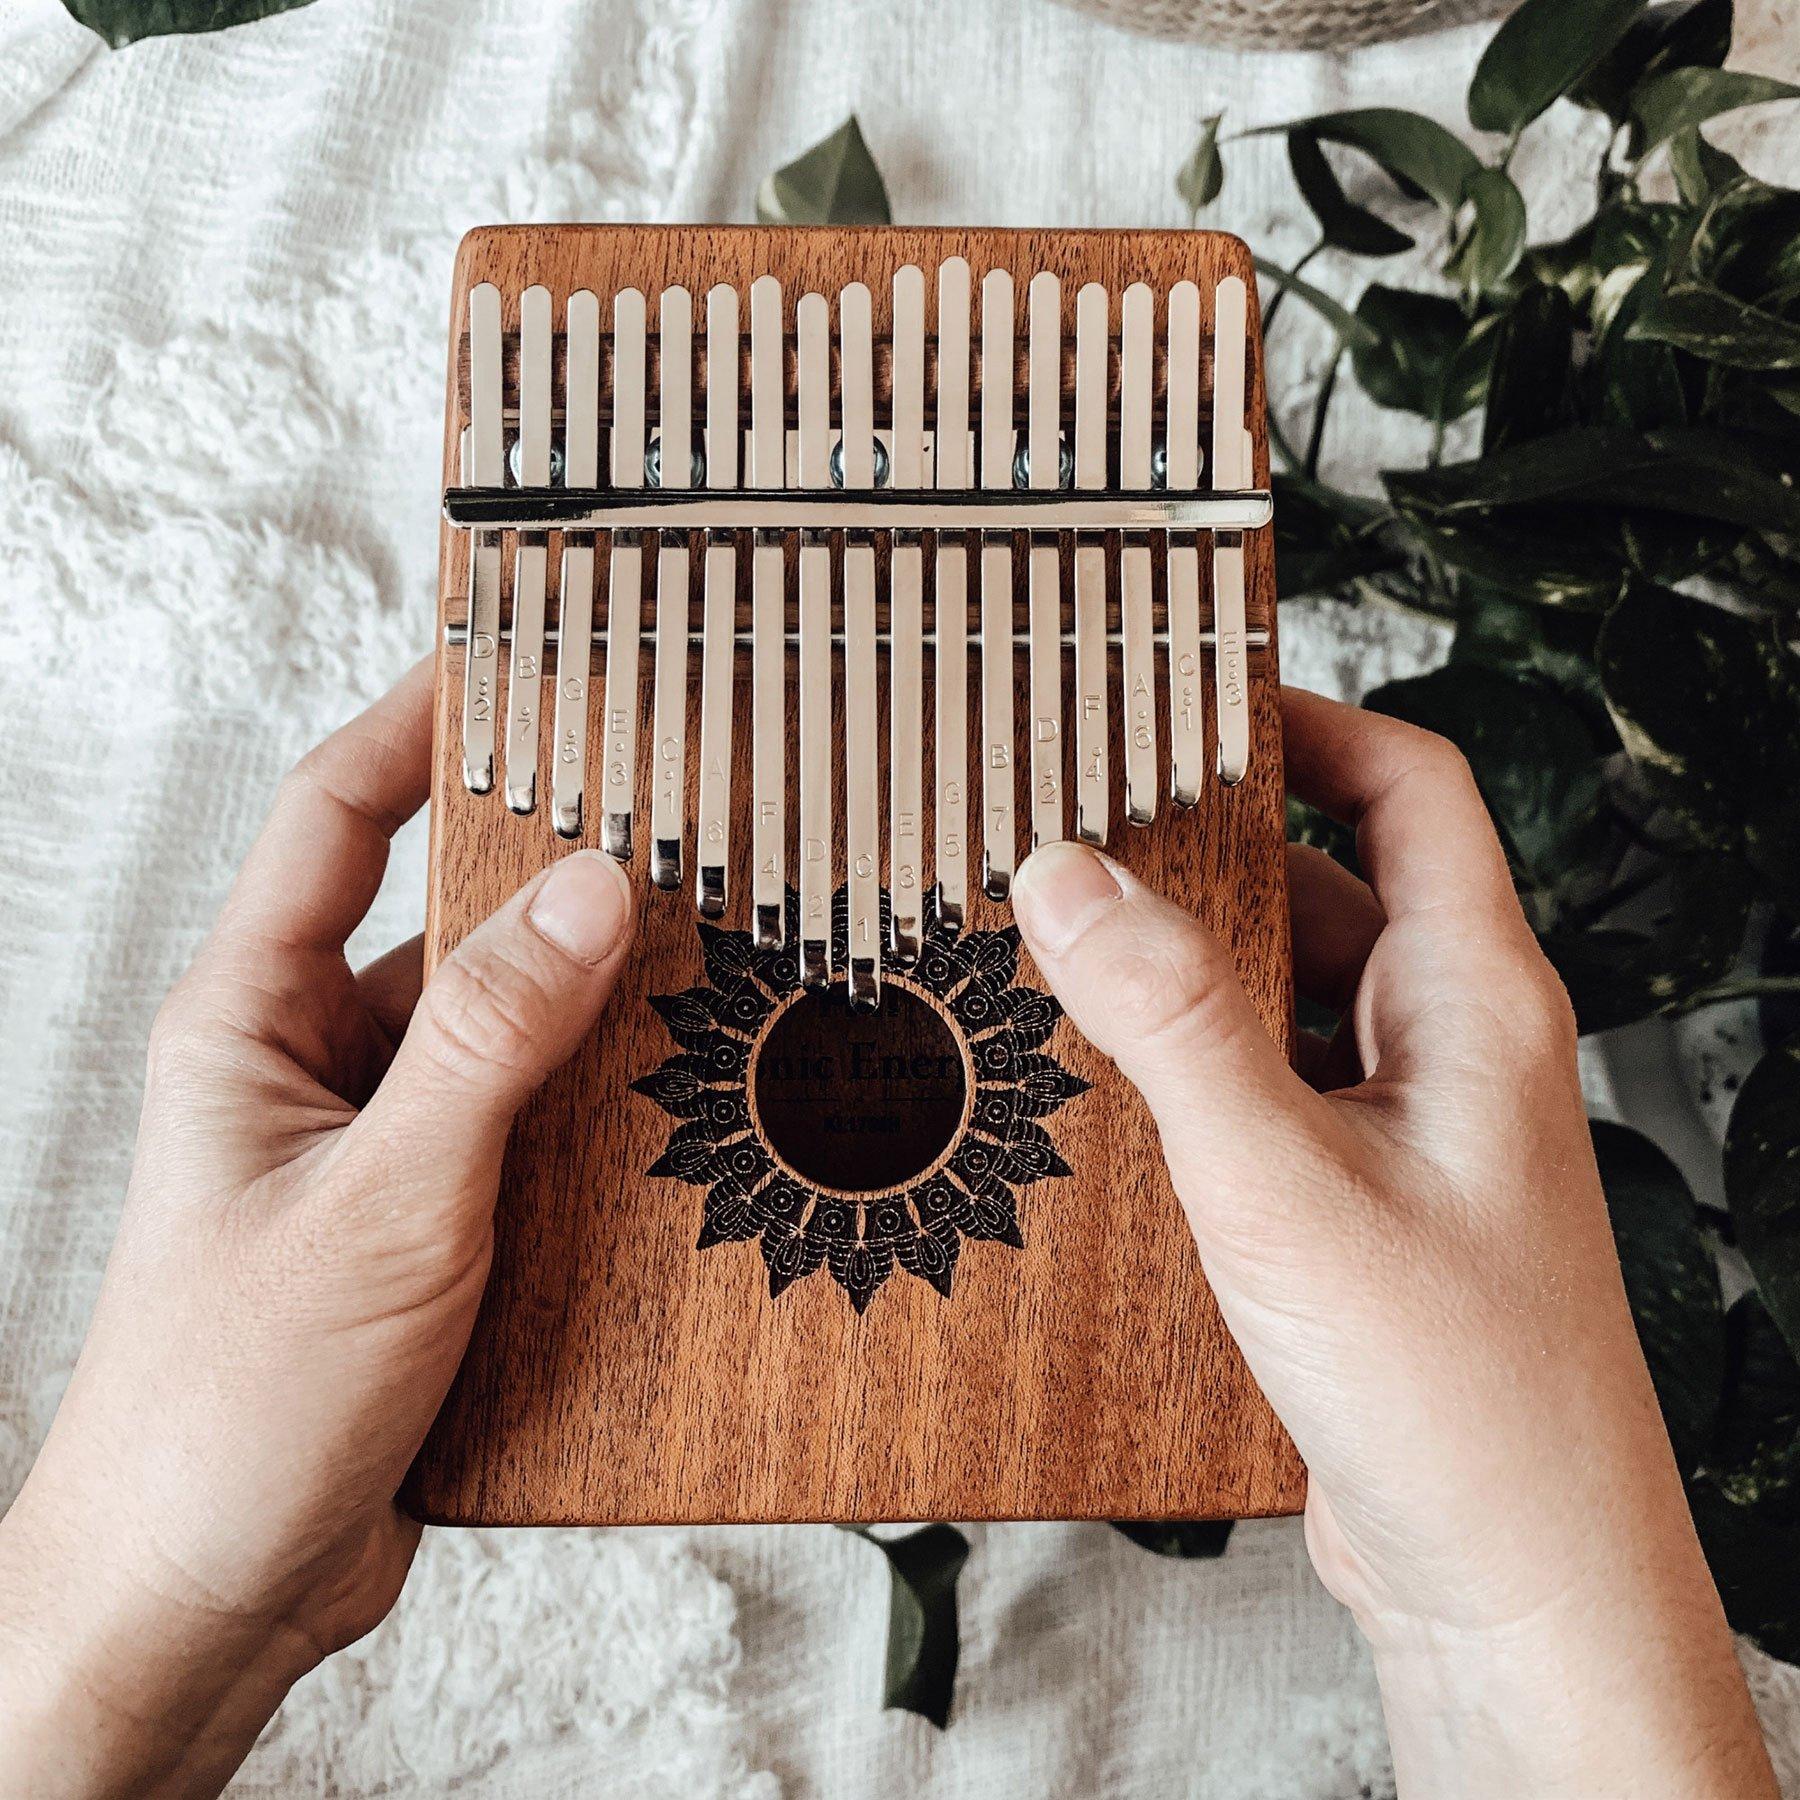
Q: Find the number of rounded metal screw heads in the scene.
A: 5